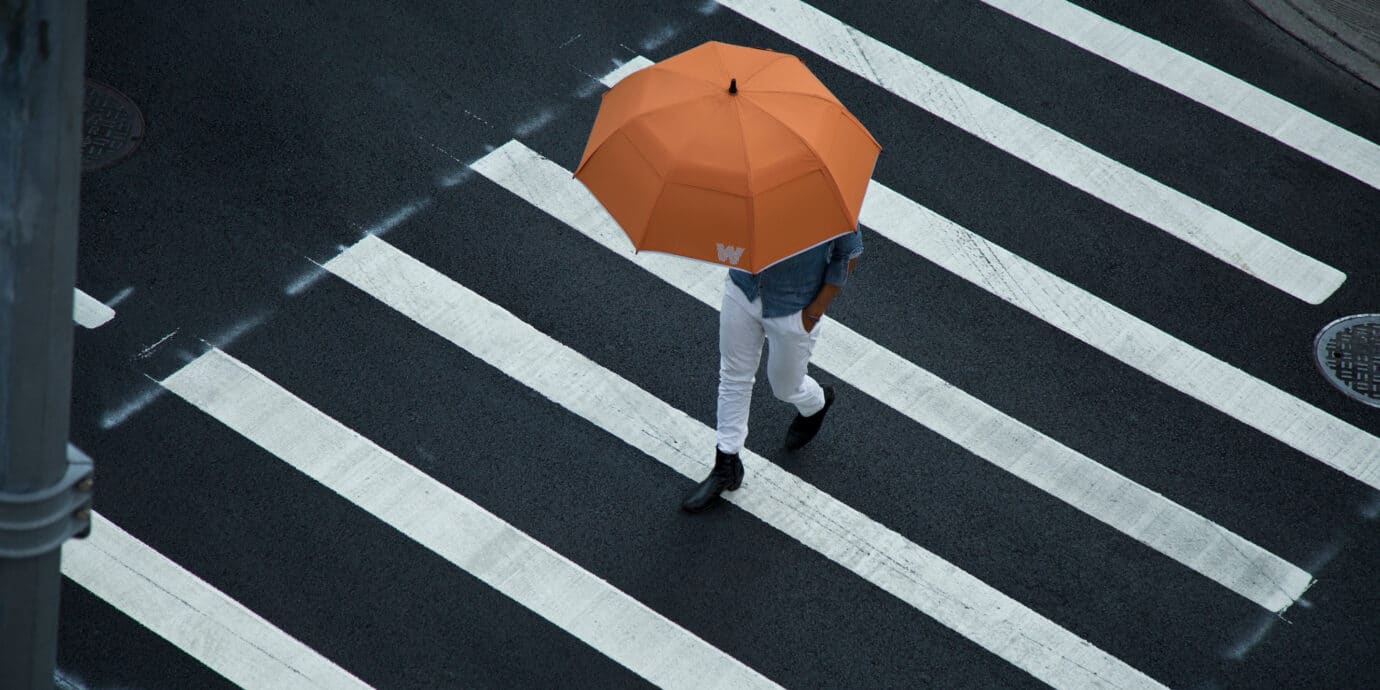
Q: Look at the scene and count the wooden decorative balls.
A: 0